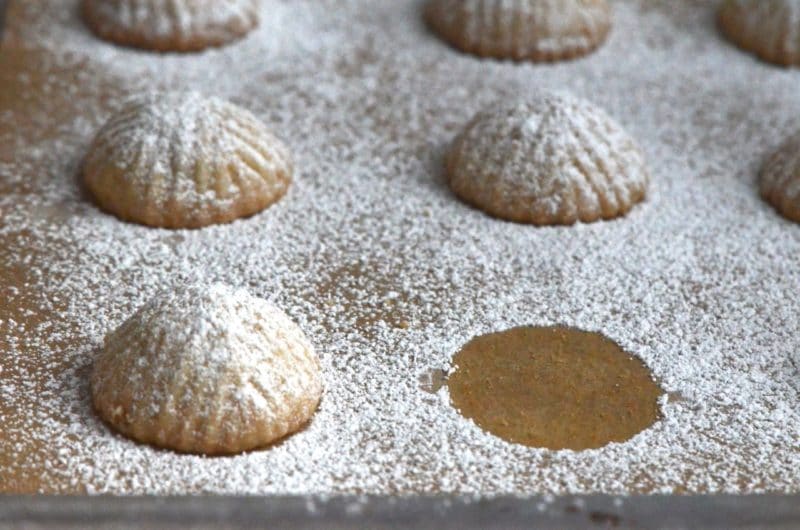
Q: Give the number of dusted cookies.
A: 7